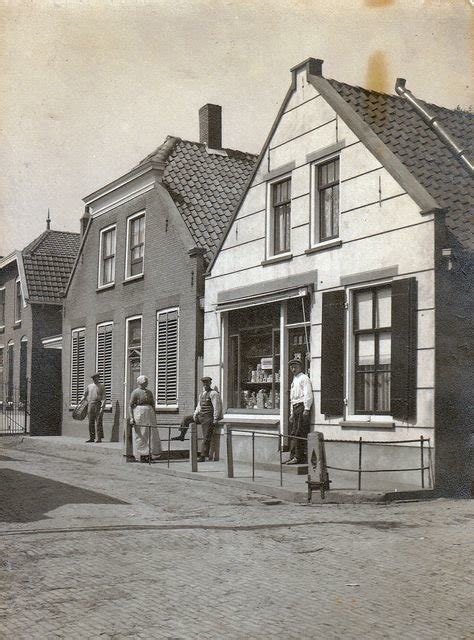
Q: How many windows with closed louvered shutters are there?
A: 3